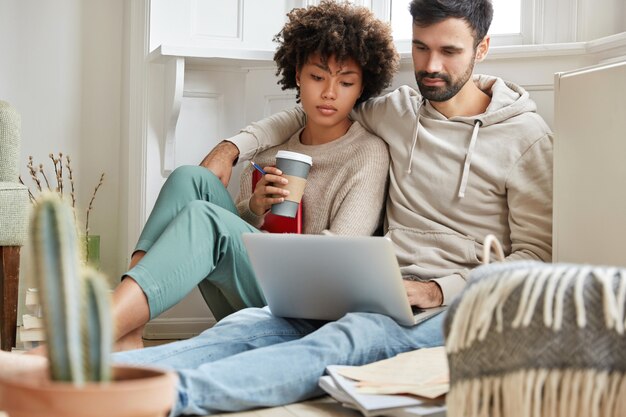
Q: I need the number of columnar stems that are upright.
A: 2